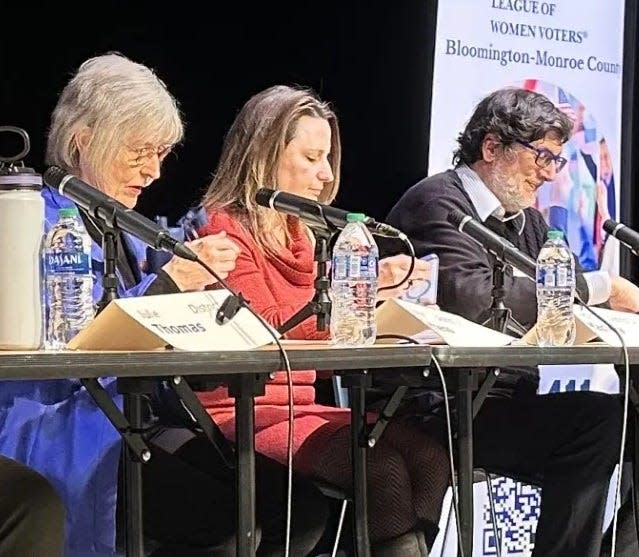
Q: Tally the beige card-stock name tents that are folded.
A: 3